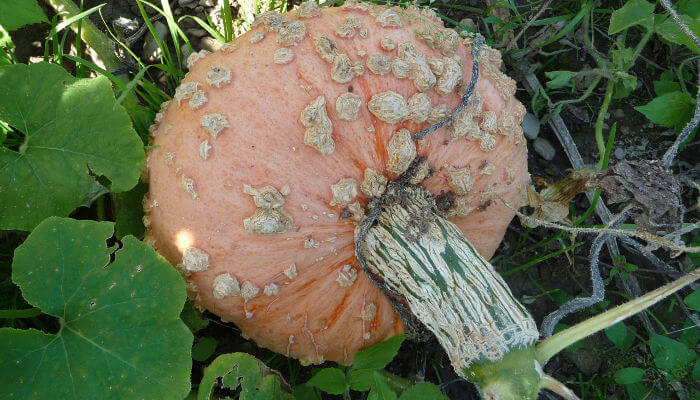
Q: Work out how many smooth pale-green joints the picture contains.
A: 1